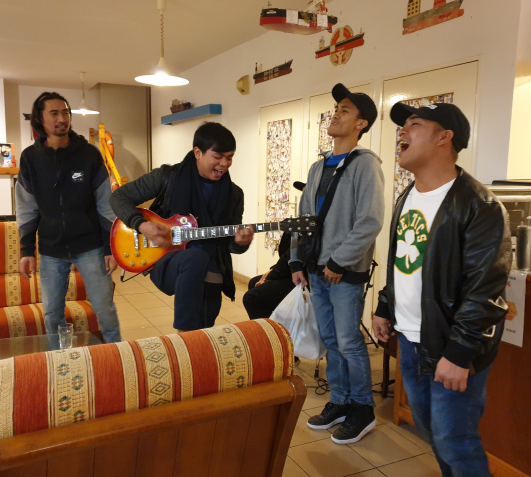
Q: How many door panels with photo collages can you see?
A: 3